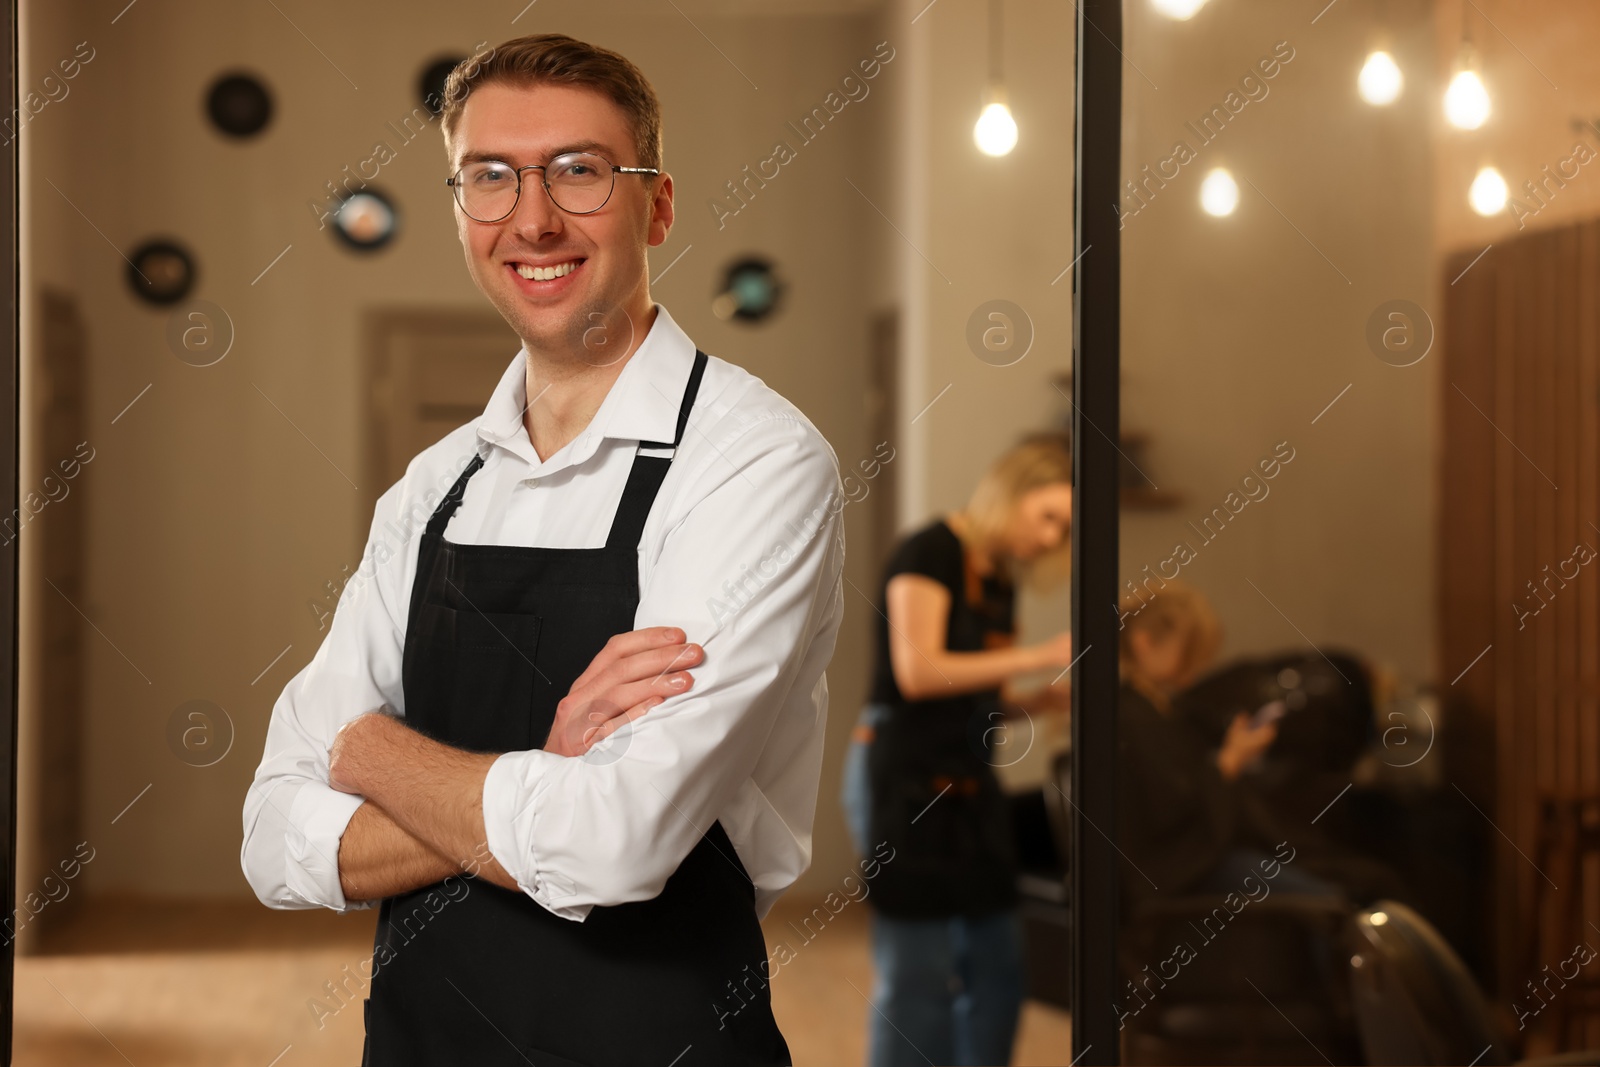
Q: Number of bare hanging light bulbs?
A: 6